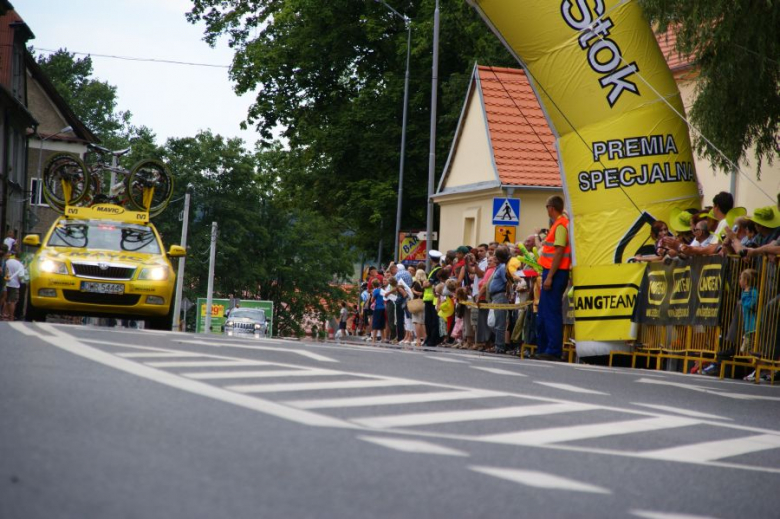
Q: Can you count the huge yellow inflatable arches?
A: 1